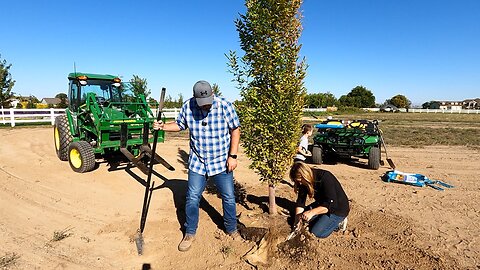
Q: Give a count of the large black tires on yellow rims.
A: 2